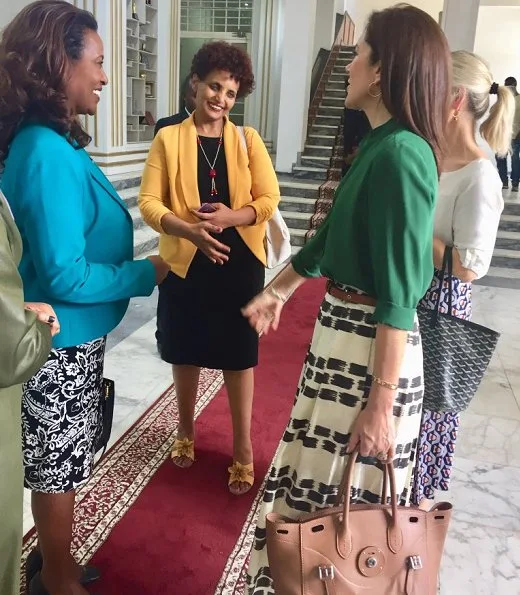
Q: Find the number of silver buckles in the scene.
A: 2